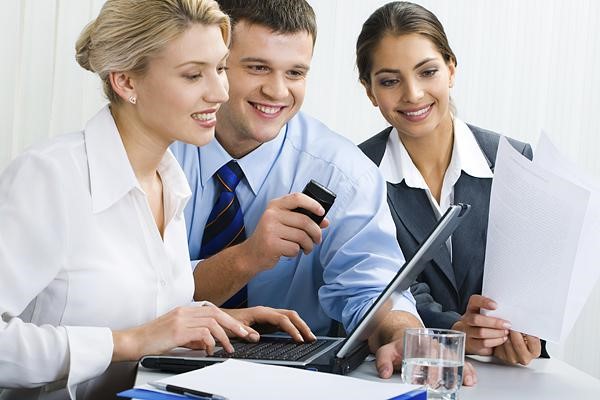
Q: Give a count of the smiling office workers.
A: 3